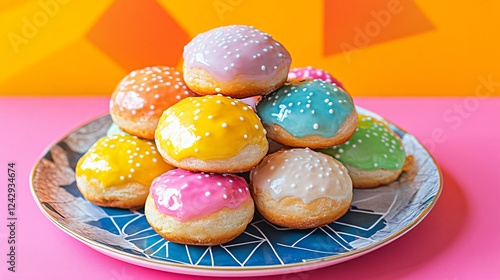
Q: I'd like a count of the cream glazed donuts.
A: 1